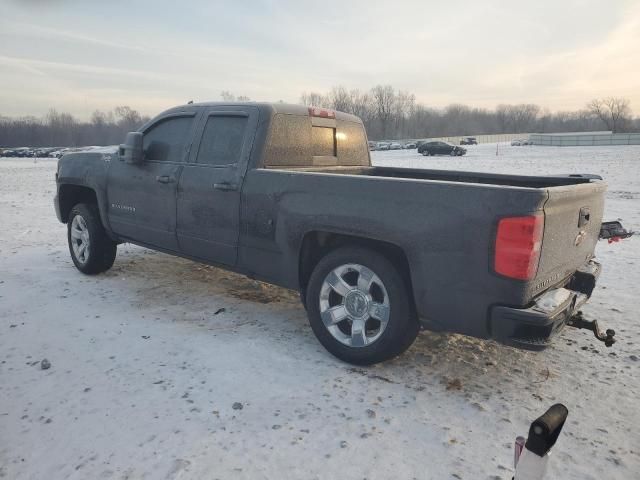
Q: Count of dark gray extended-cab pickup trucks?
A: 1